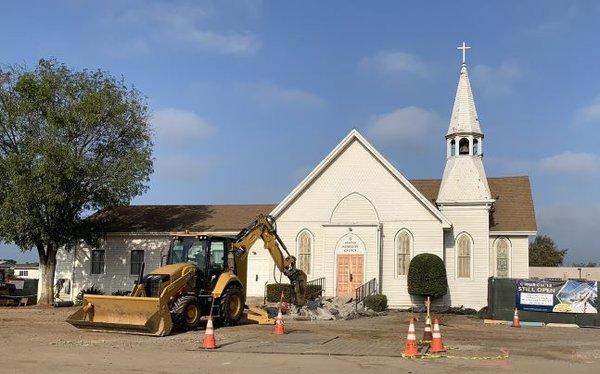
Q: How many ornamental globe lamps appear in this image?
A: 0